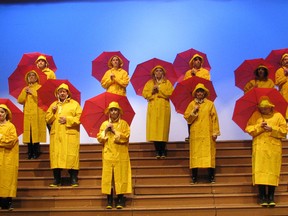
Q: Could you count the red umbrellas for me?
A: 12